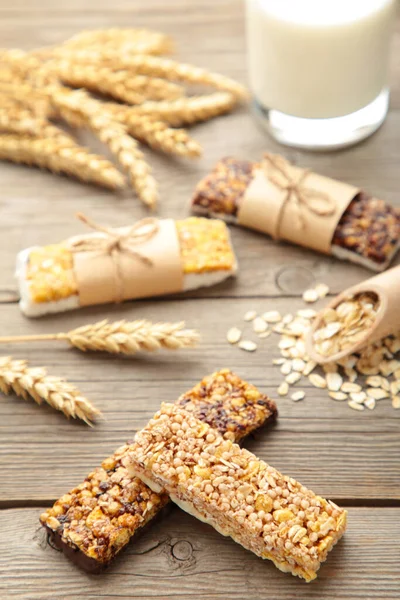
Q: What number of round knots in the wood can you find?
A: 2